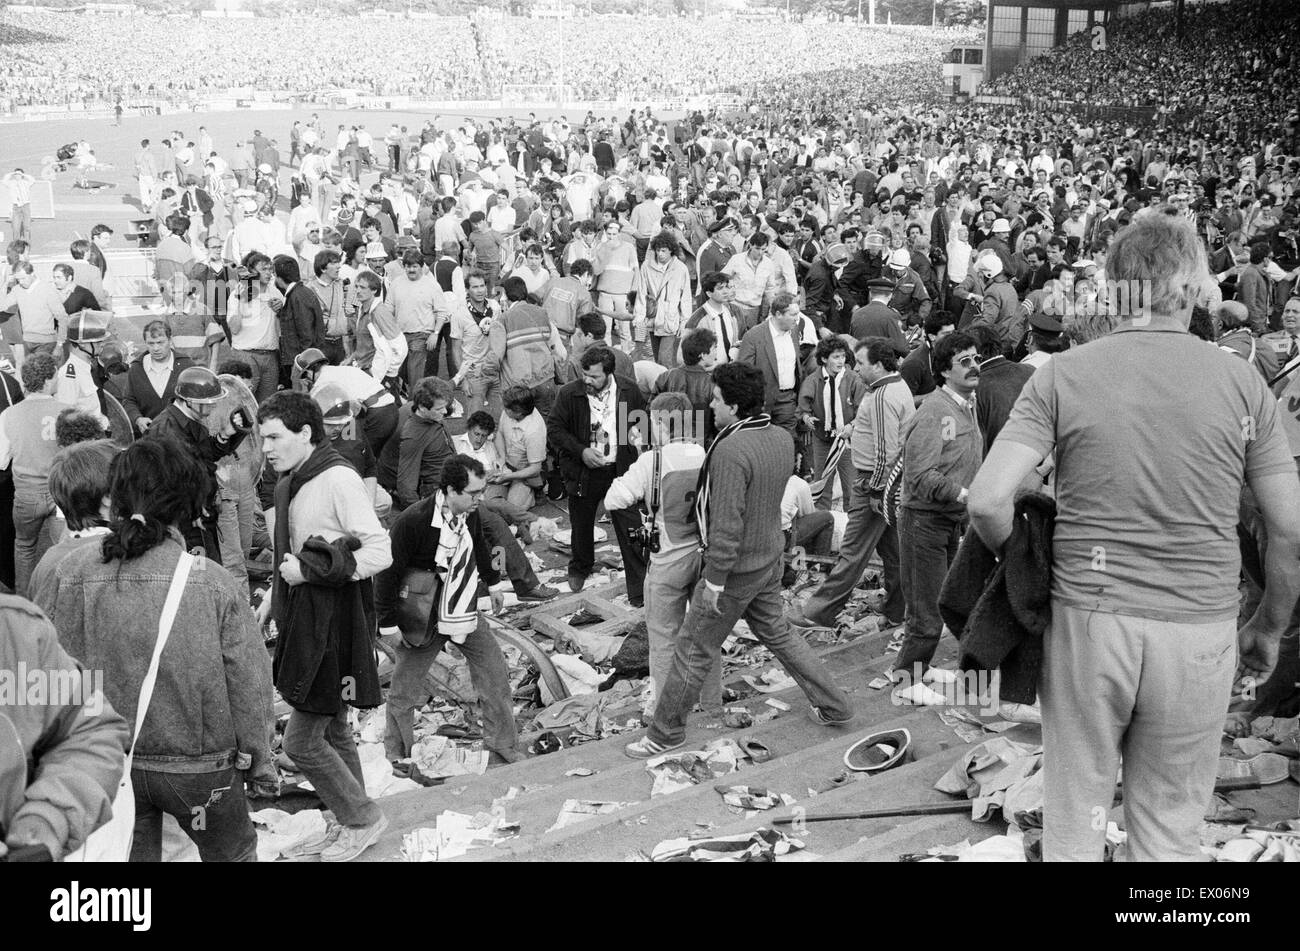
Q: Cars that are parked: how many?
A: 0